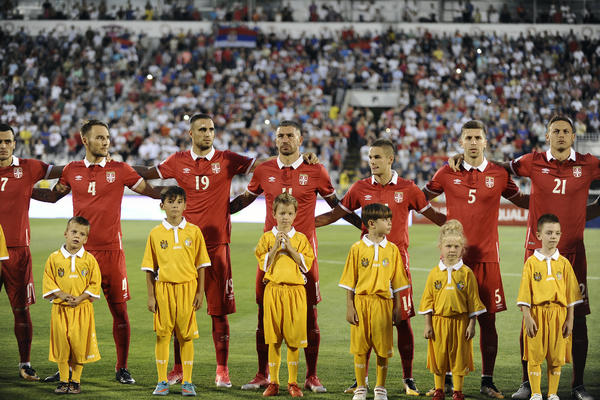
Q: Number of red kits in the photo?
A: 7